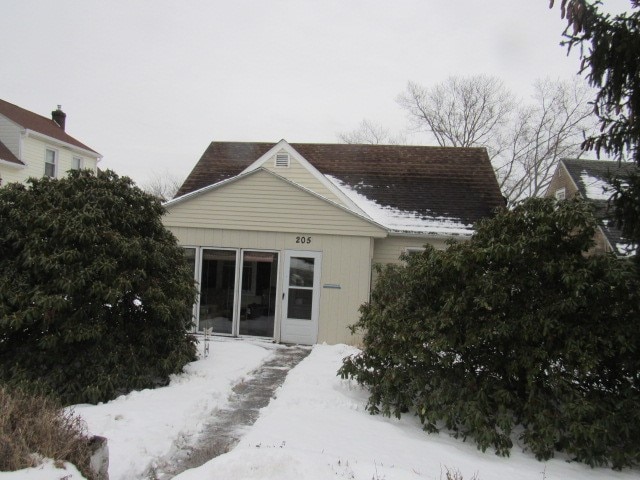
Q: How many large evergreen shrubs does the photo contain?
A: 2